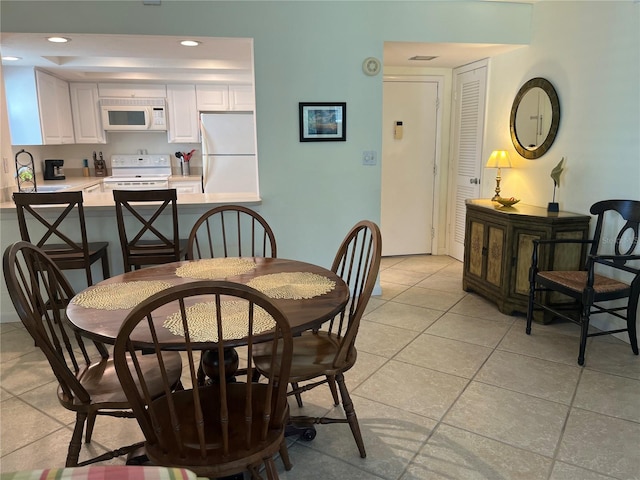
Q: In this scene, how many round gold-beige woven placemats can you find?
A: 4